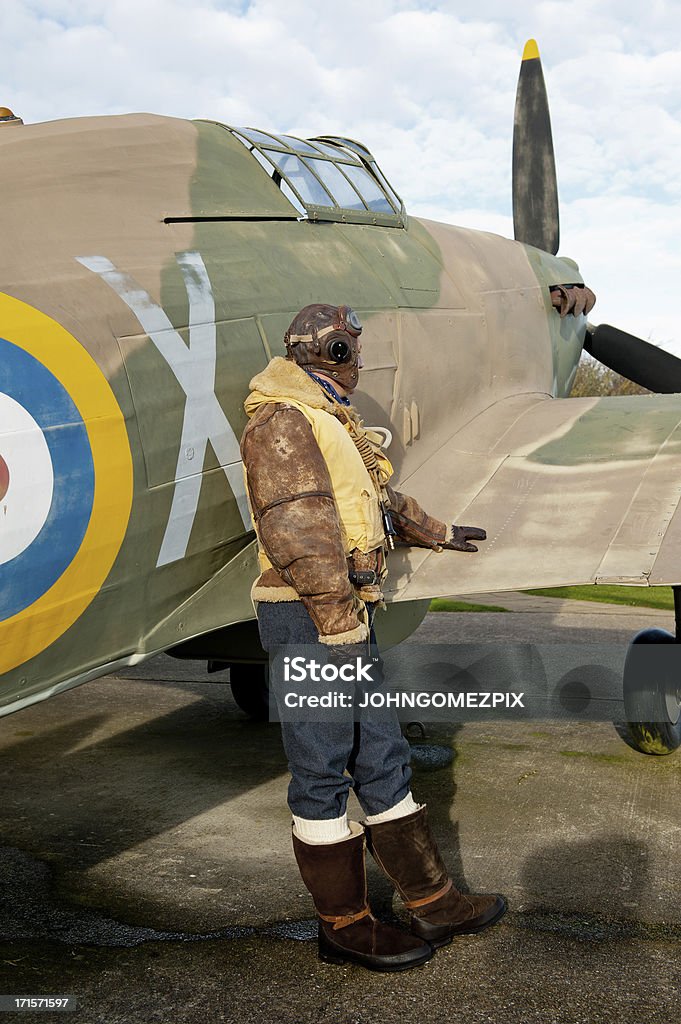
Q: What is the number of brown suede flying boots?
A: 2